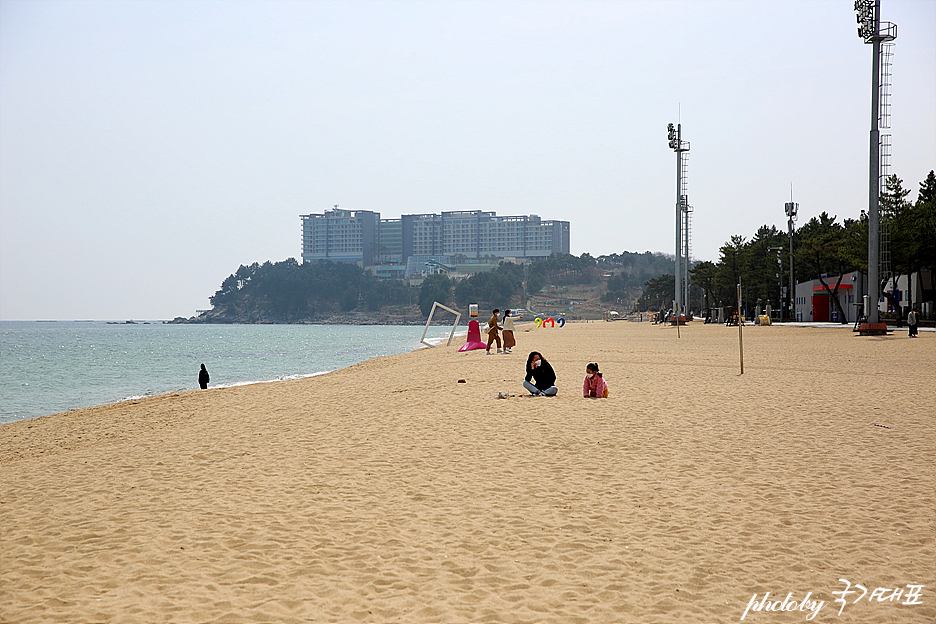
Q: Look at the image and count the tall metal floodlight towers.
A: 3